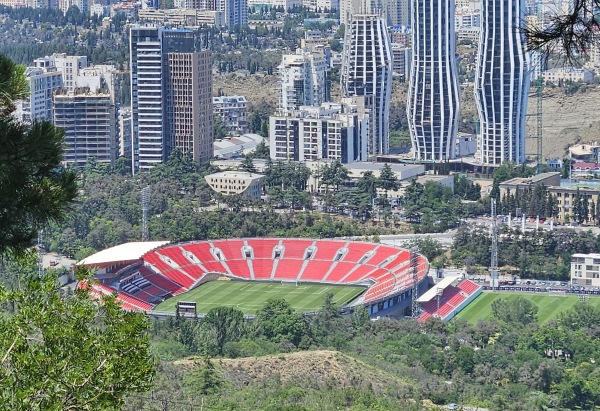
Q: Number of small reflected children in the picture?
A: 0